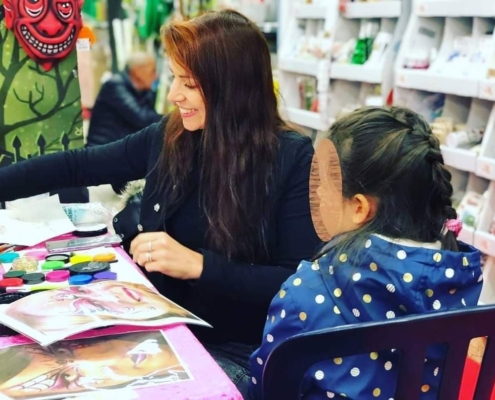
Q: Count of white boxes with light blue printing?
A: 2